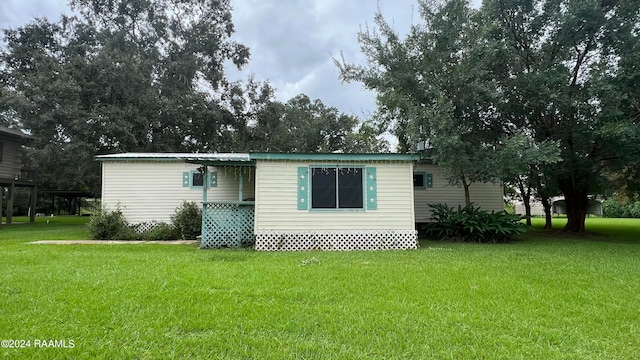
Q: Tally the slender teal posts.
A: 2